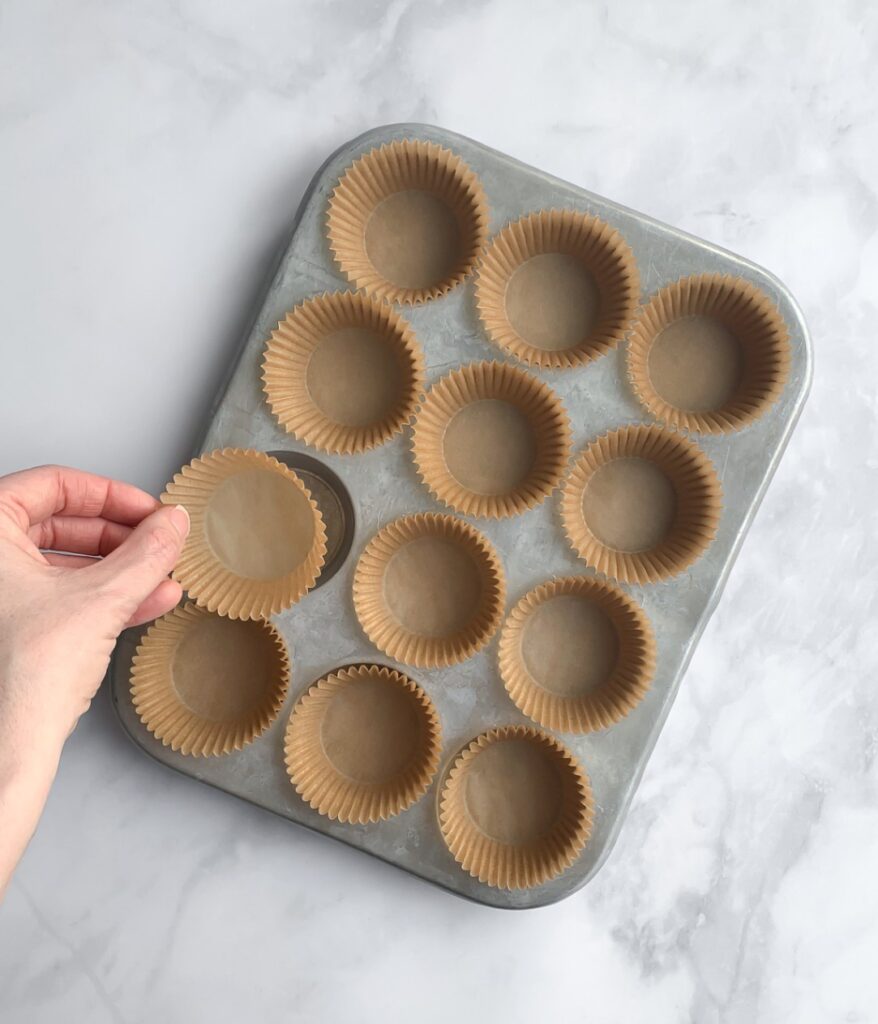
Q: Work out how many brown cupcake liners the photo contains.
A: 12